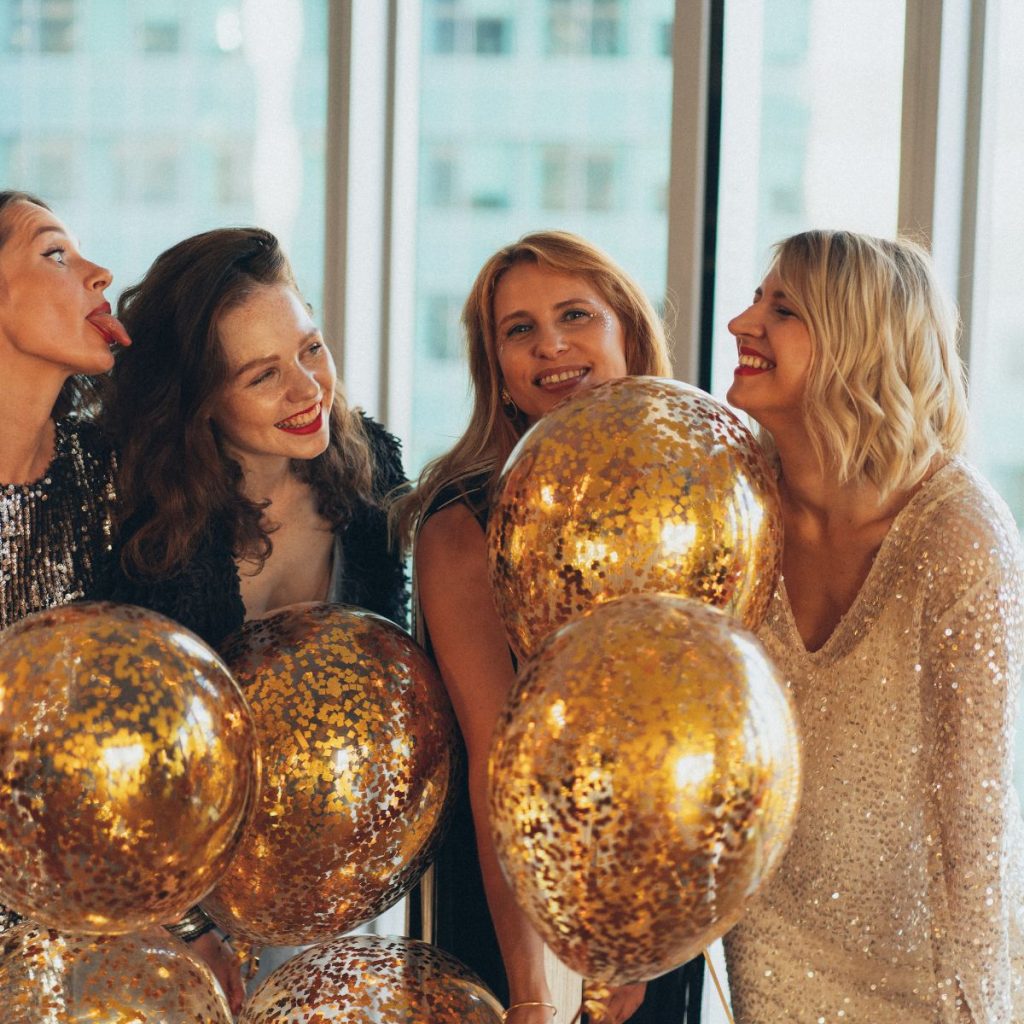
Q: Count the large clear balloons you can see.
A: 6